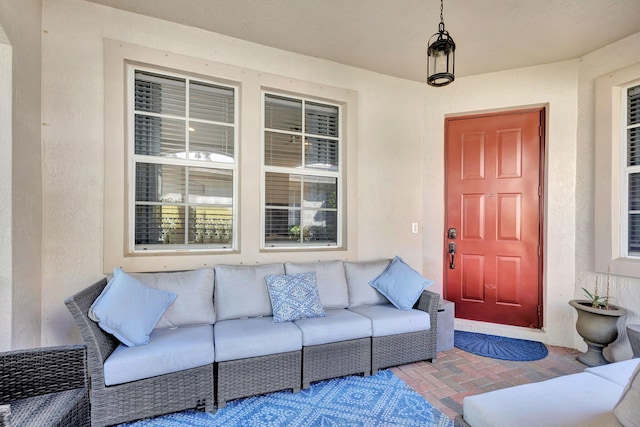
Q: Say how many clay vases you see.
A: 1